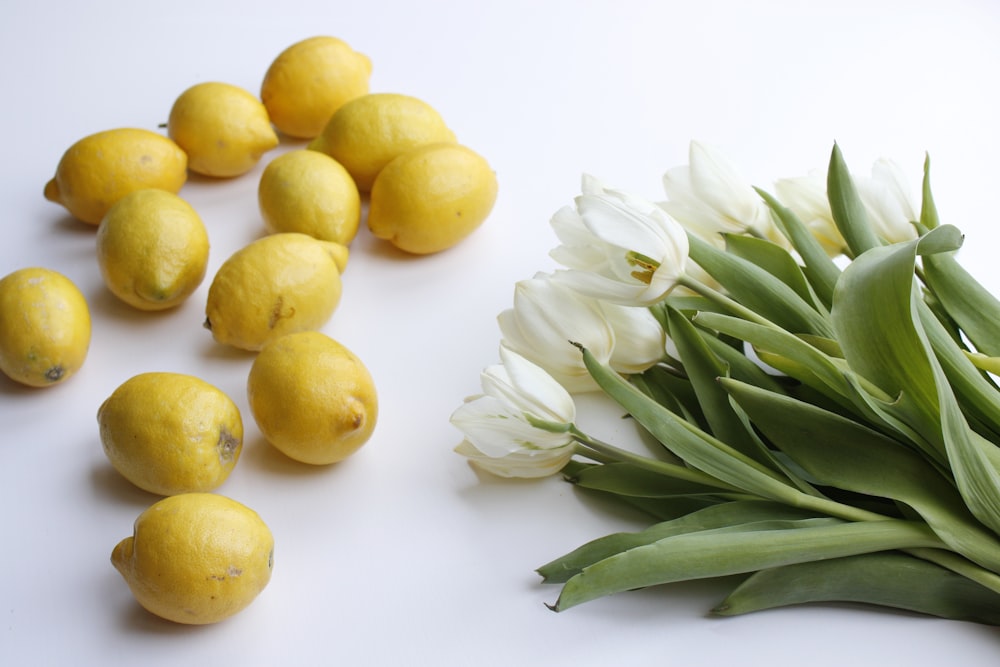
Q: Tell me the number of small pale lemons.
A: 12